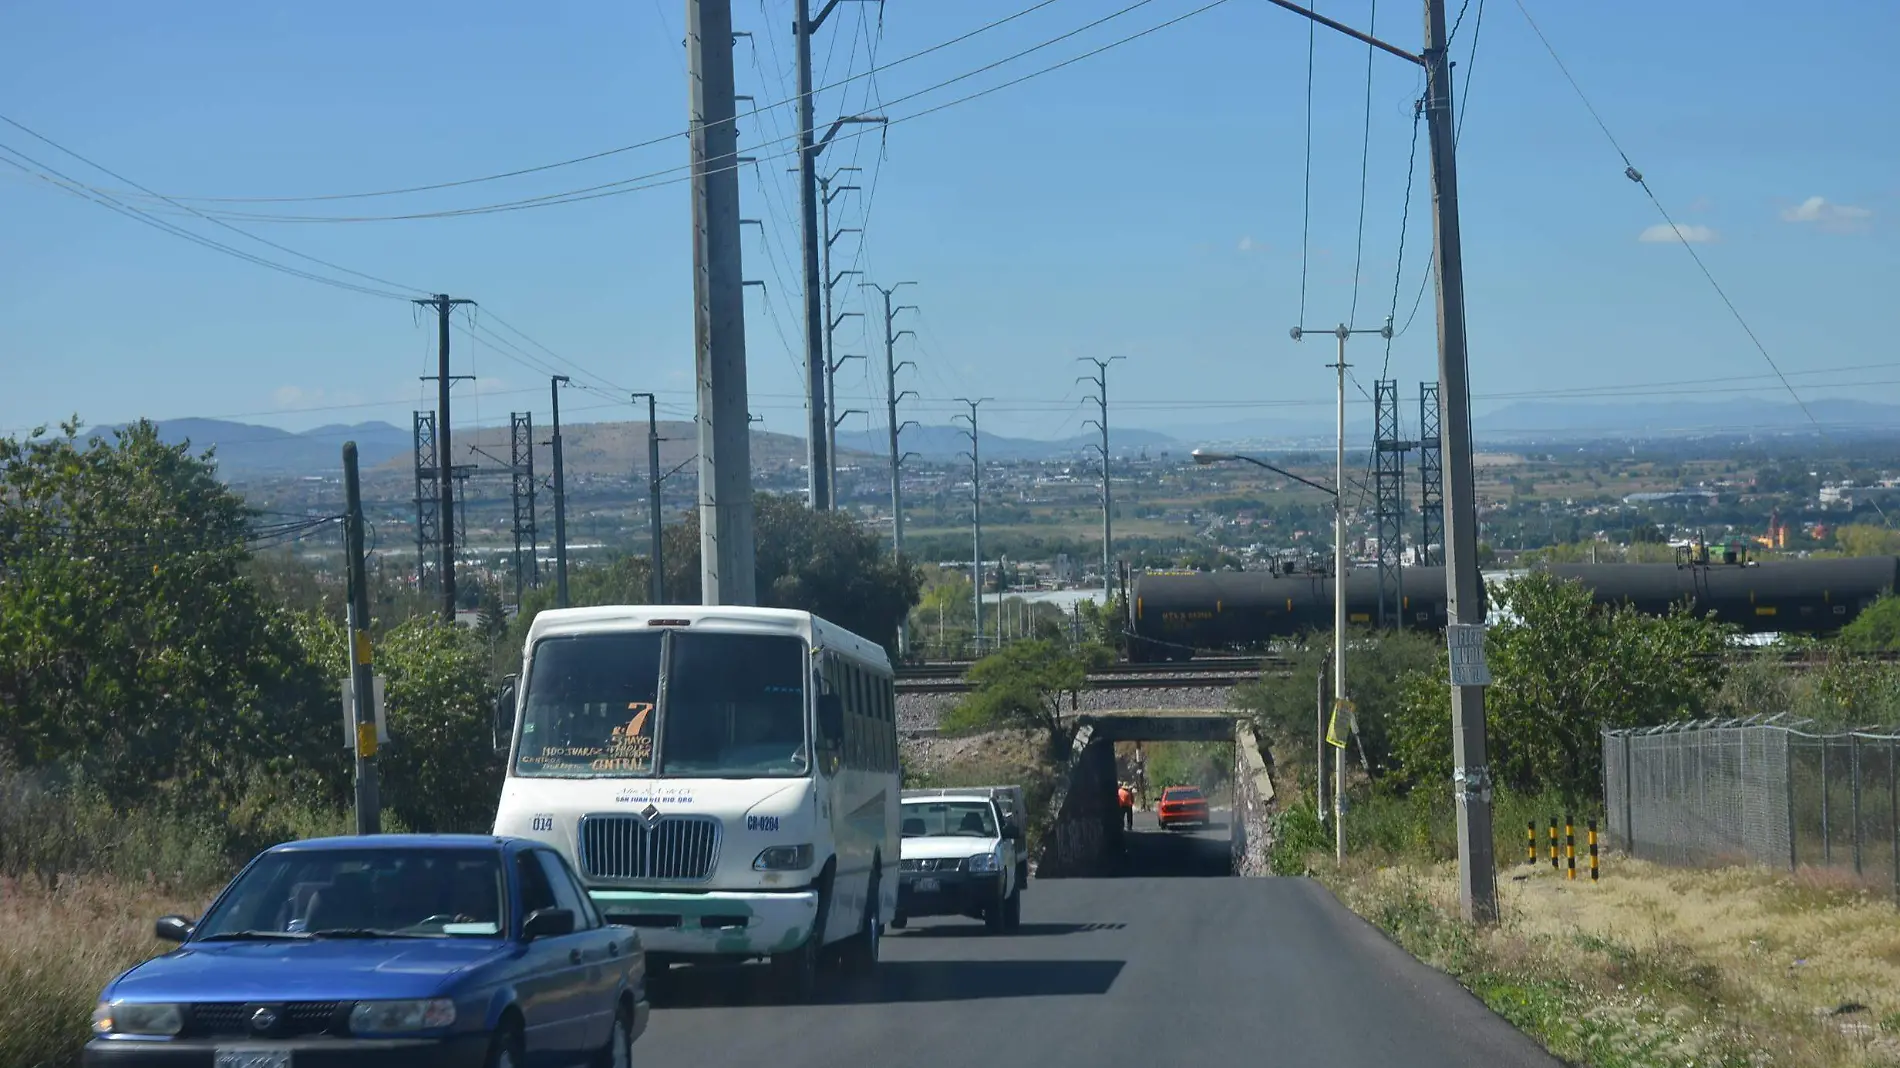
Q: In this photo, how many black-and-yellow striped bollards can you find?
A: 4